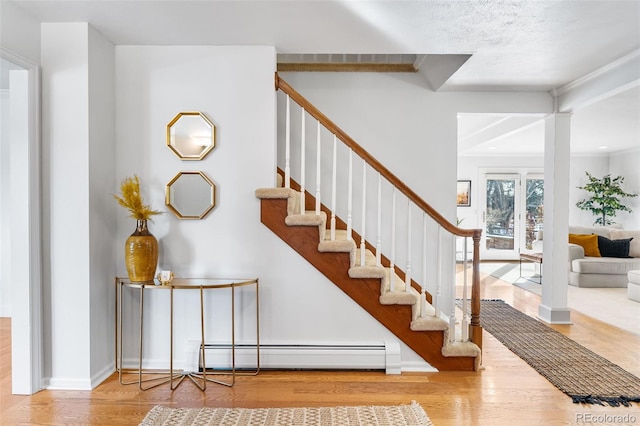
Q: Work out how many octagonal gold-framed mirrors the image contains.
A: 2